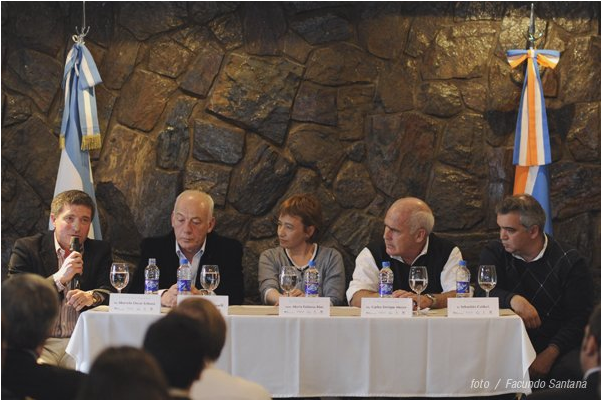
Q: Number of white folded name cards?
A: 5